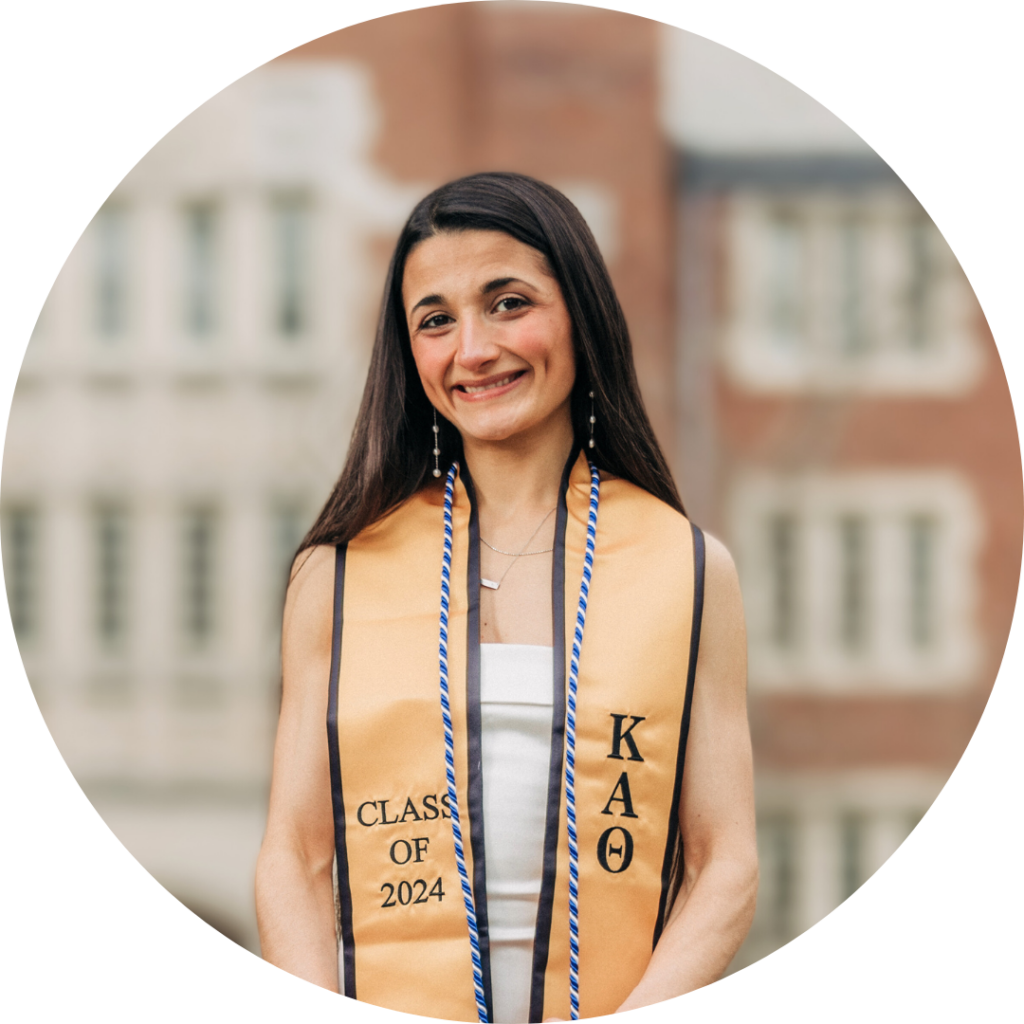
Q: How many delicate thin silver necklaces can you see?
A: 2